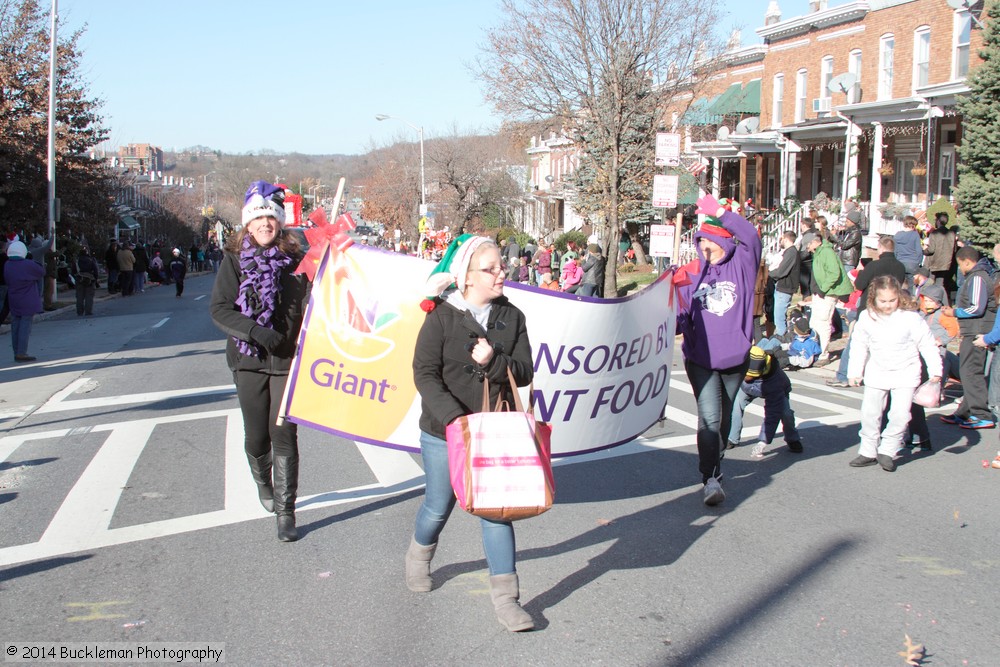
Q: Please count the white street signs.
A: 3